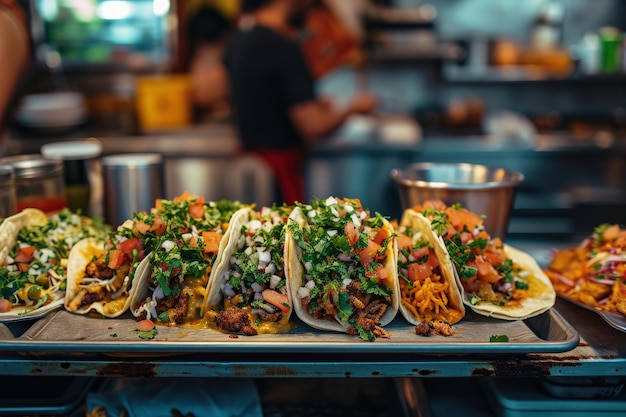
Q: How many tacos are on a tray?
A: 7